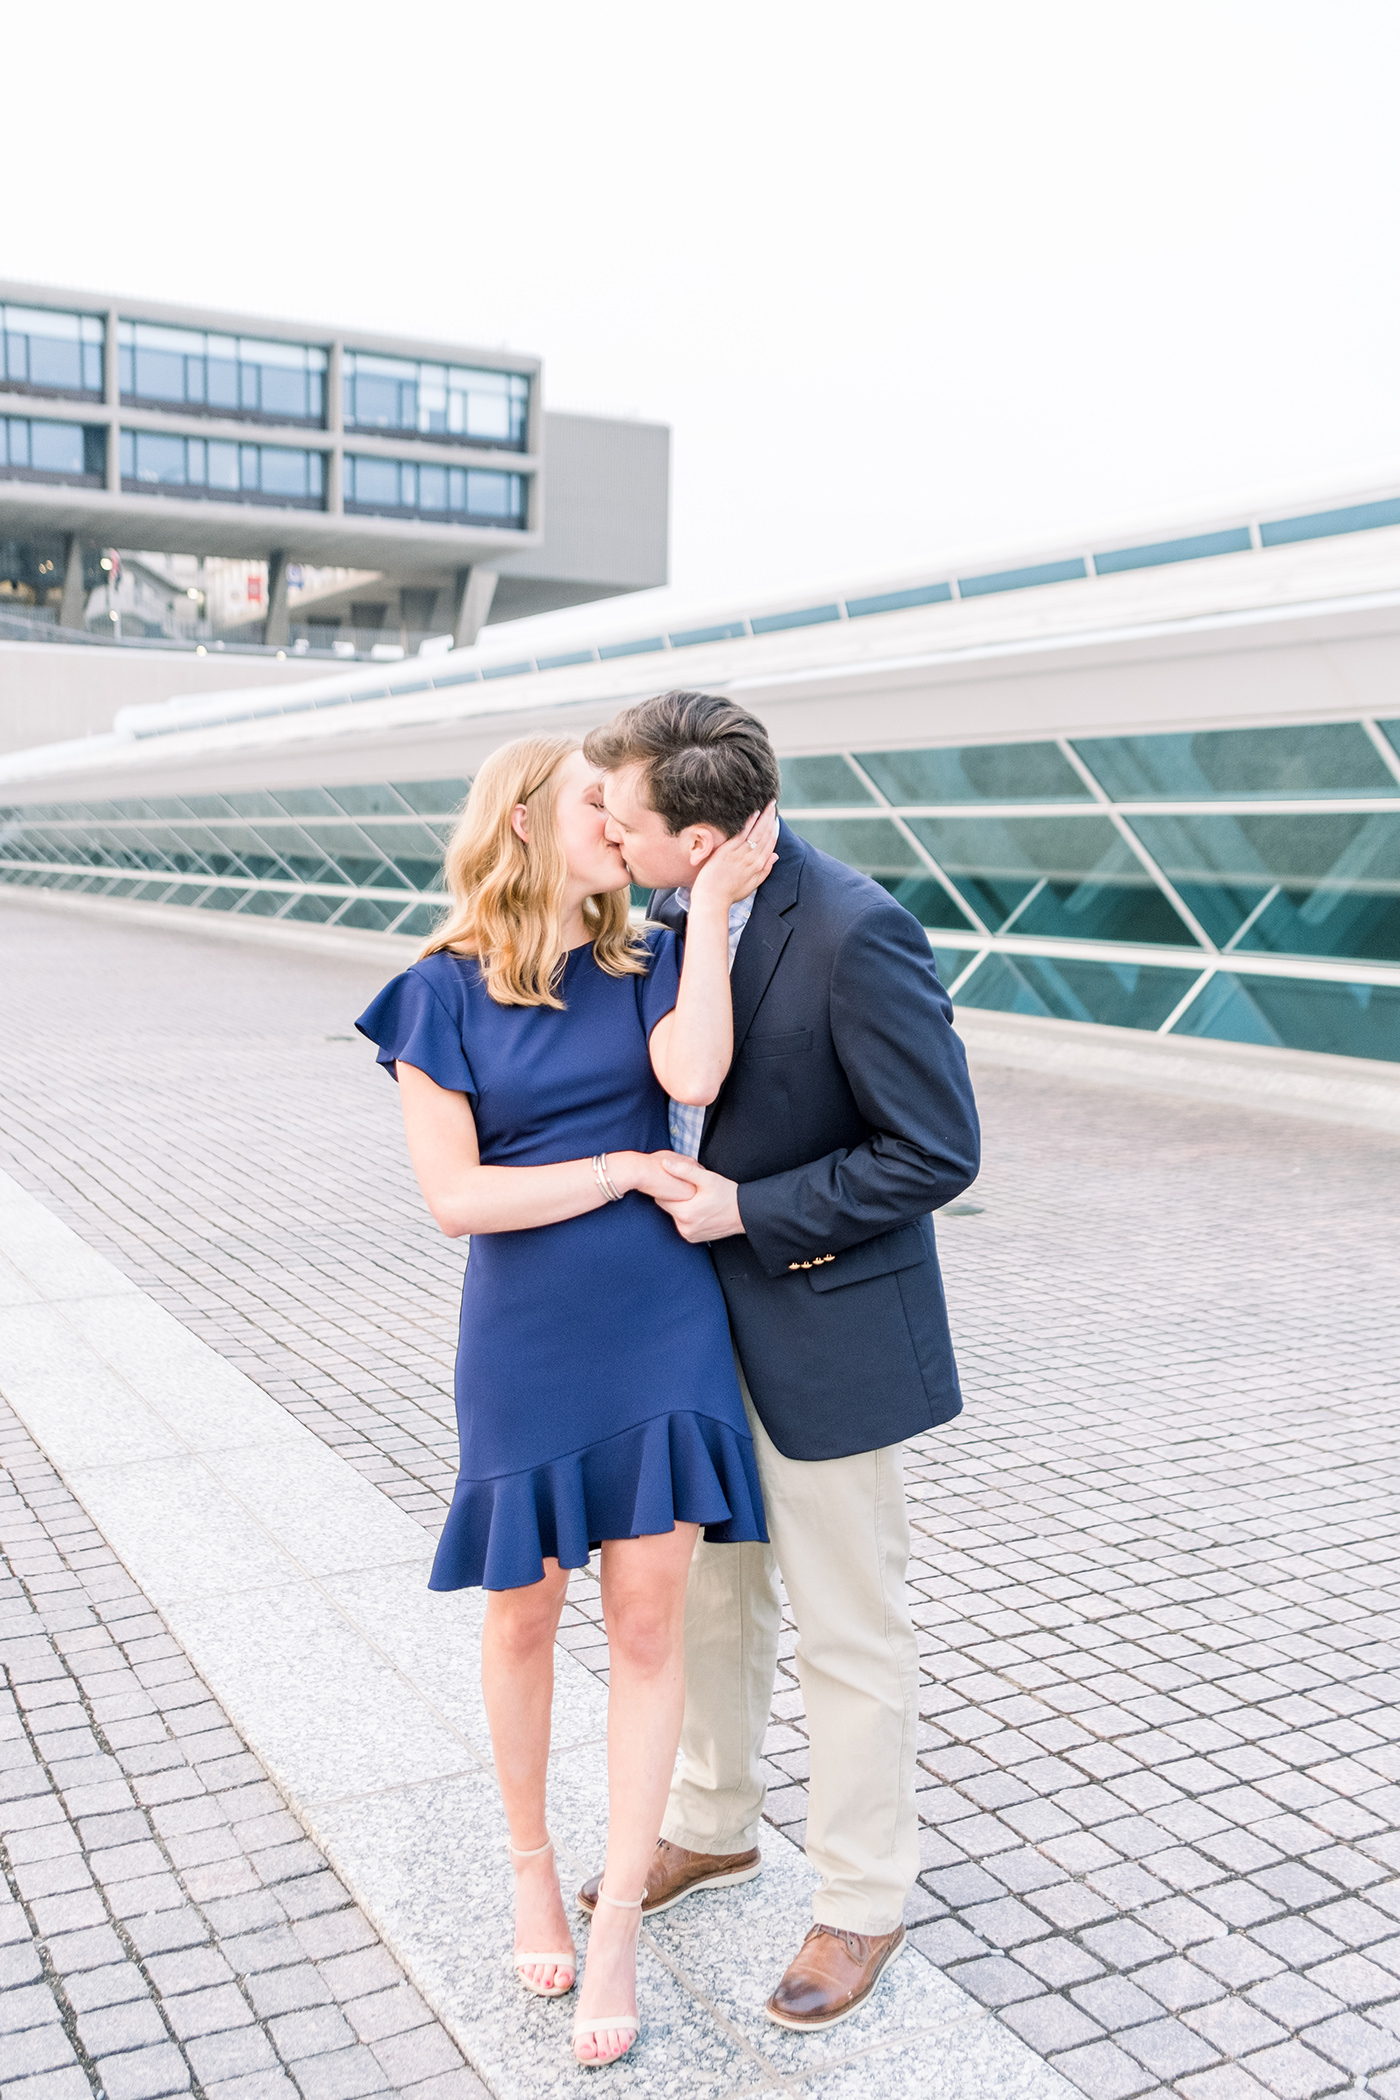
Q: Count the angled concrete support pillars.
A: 3